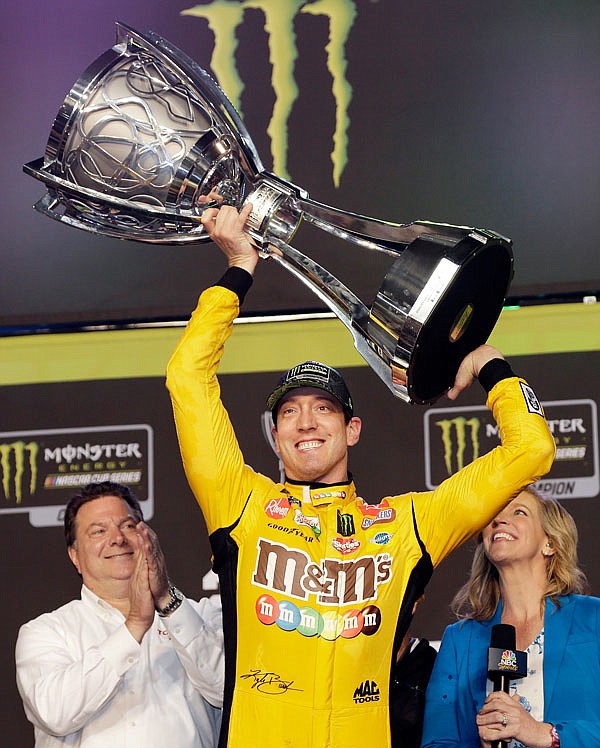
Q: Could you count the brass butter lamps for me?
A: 0